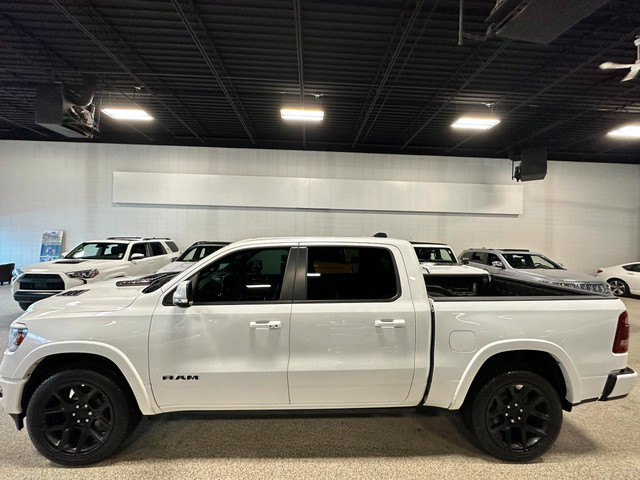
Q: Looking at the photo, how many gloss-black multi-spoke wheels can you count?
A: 2